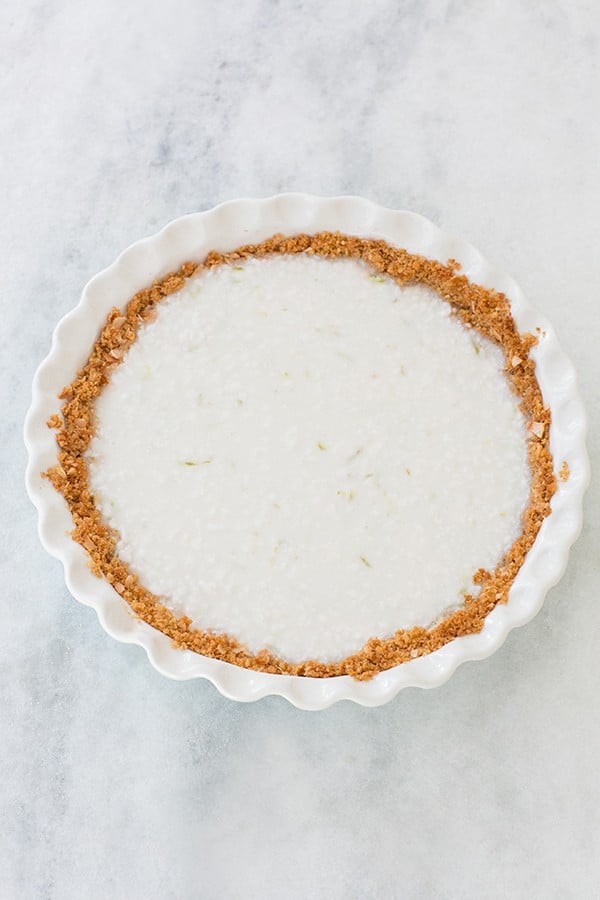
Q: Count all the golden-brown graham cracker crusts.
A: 1